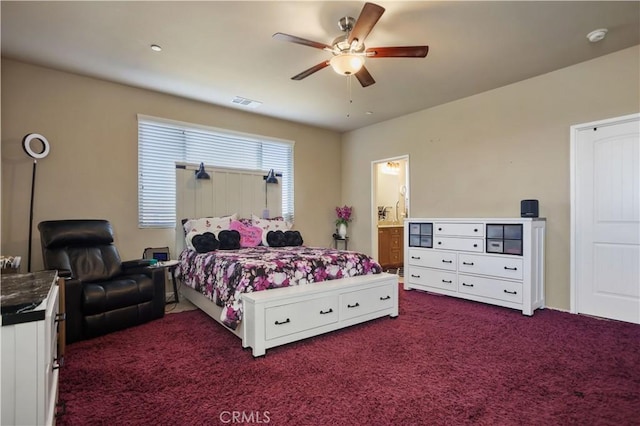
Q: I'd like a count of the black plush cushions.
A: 4